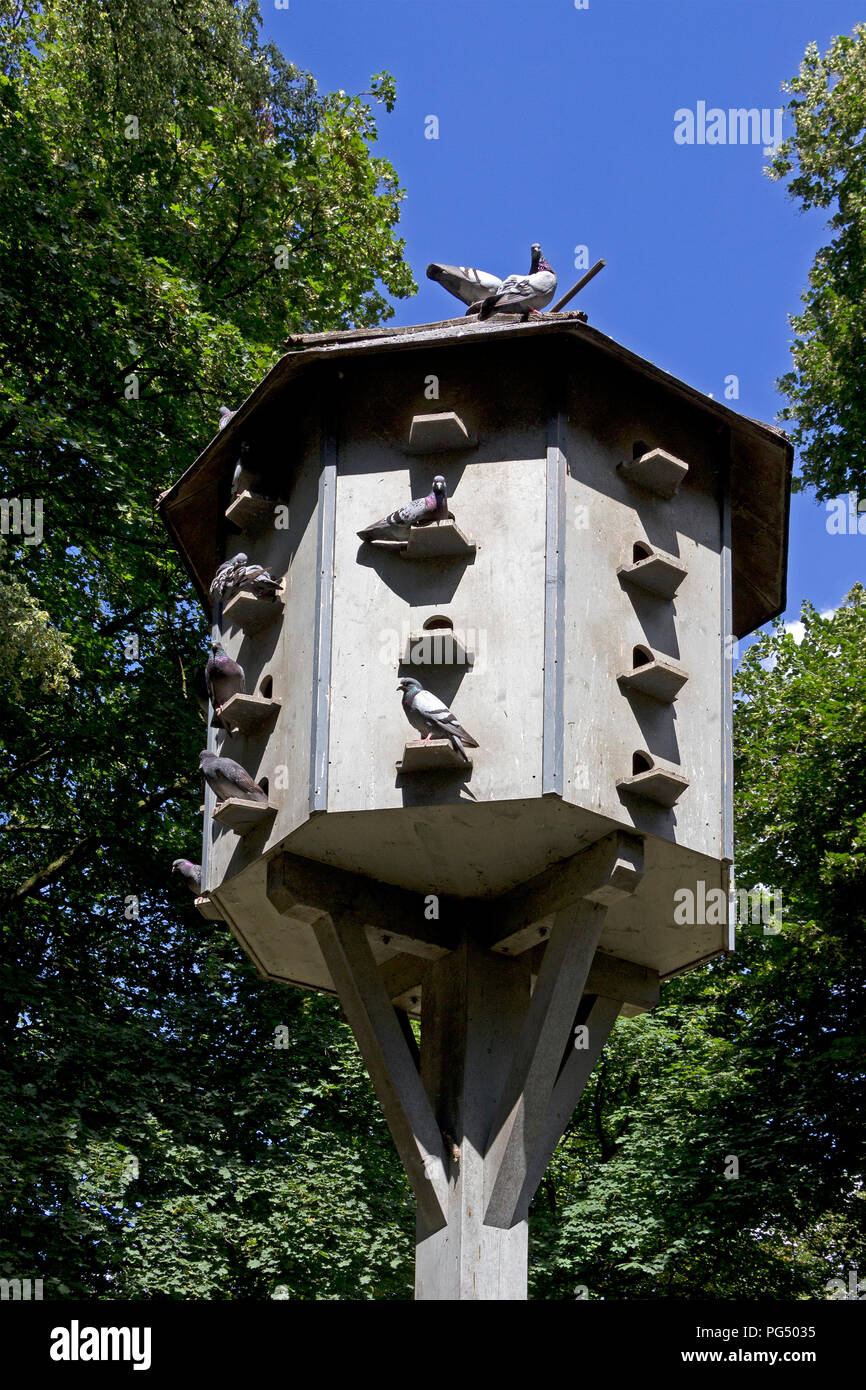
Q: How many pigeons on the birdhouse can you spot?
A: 10